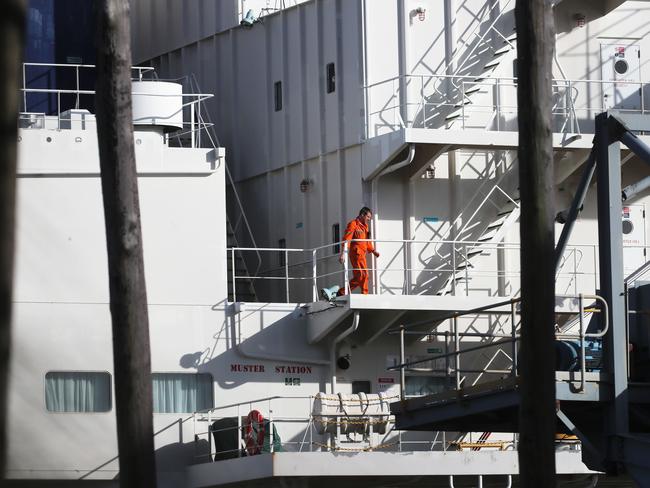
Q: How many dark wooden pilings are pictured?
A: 3